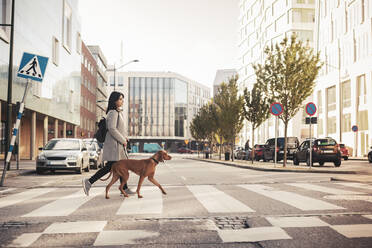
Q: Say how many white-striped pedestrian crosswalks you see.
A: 1